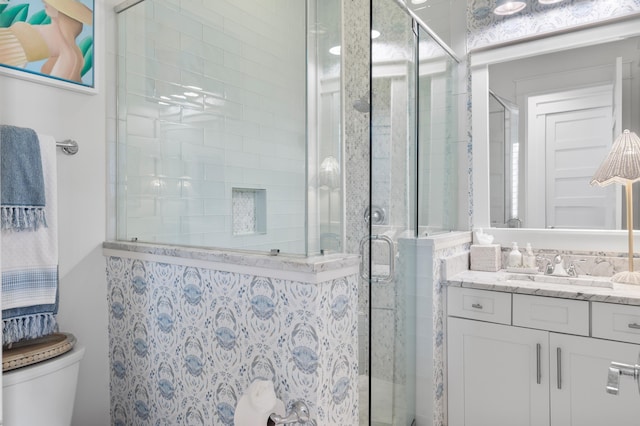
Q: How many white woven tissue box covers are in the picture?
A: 1